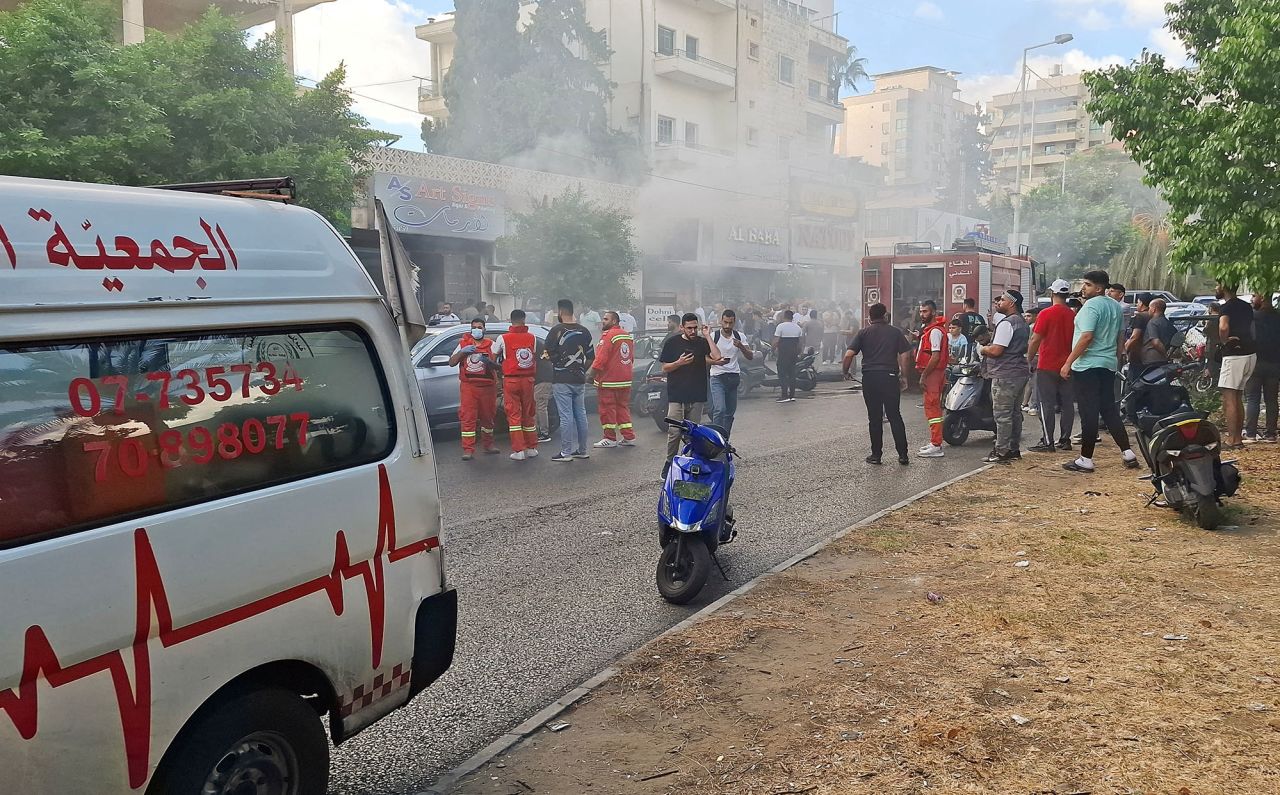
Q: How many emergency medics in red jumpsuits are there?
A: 4